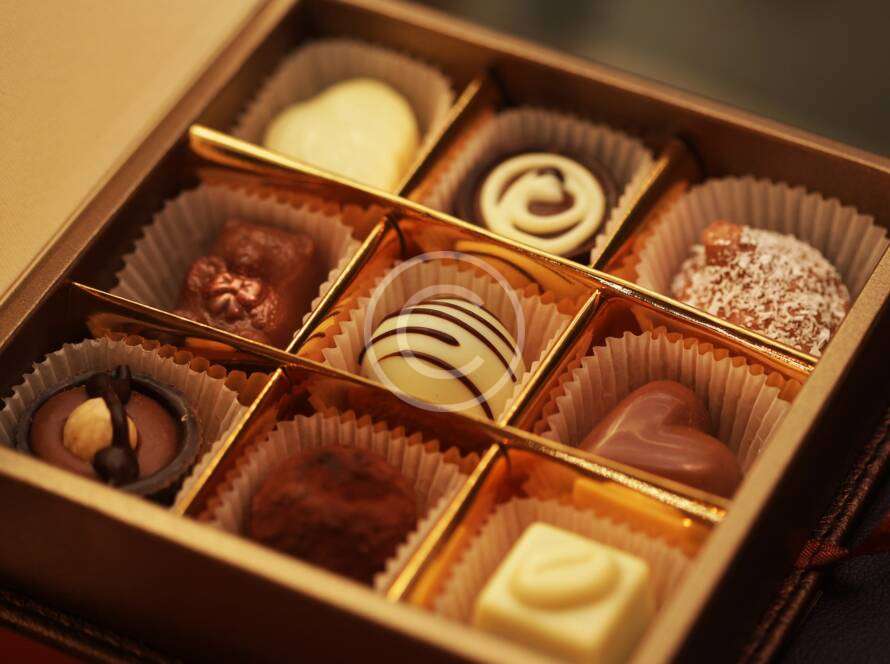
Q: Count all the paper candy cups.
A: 9